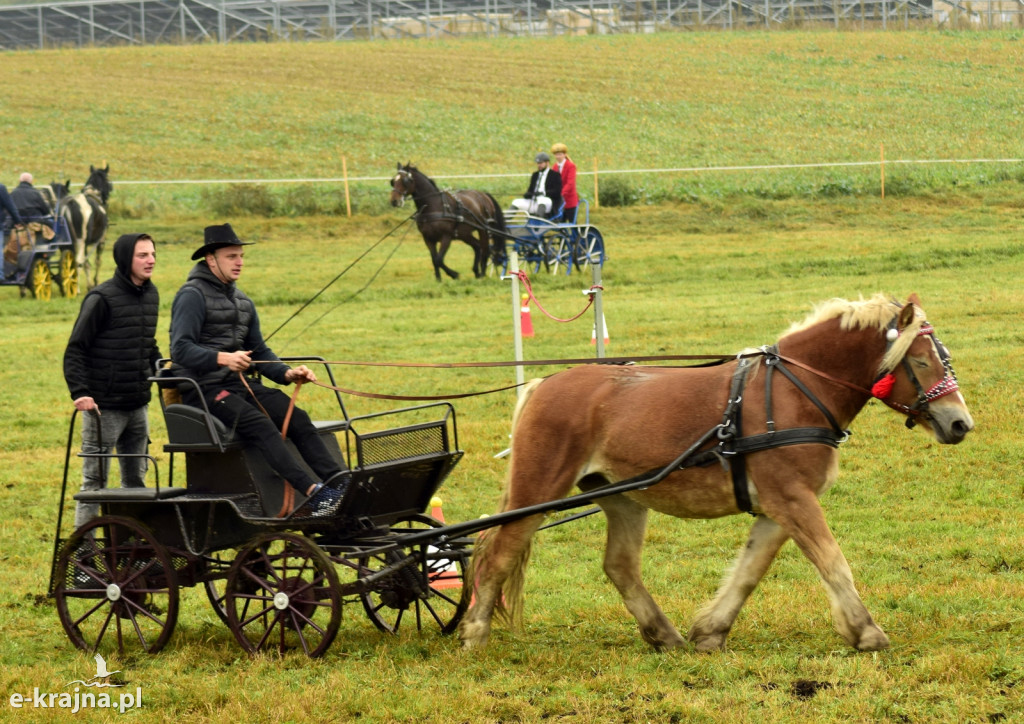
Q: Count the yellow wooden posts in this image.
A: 3